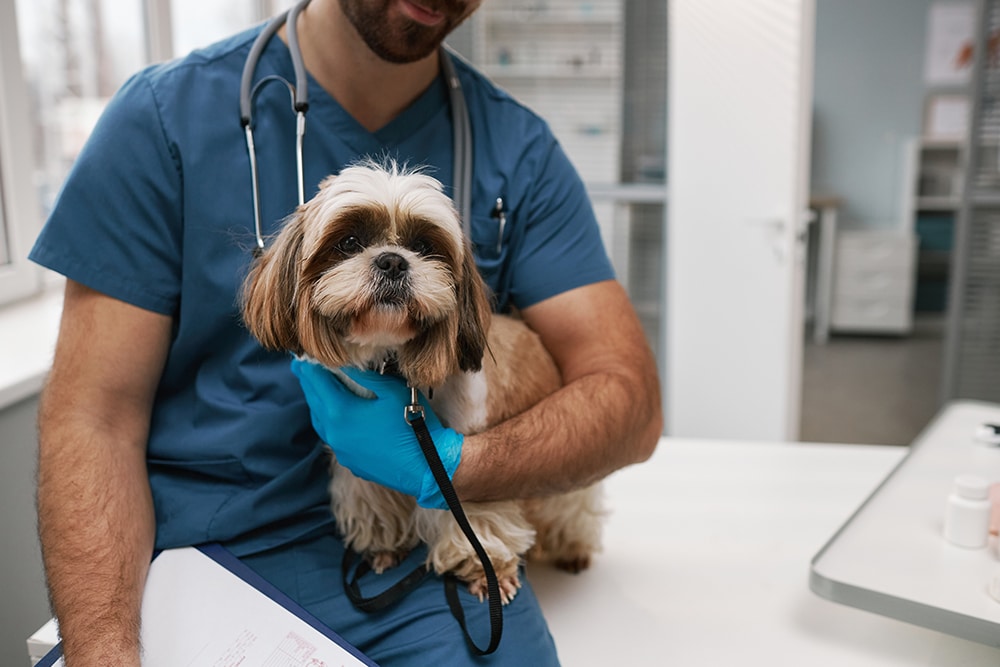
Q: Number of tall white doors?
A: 1